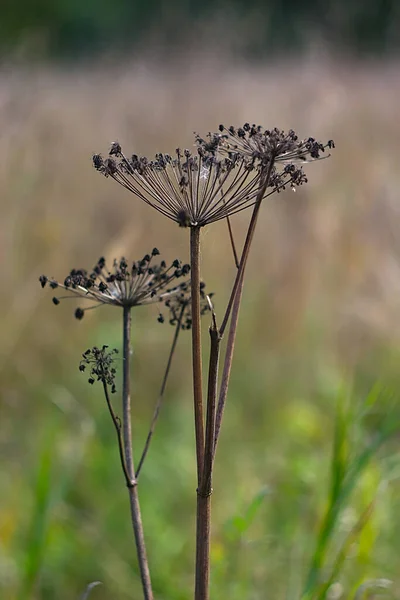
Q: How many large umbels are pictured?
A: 3